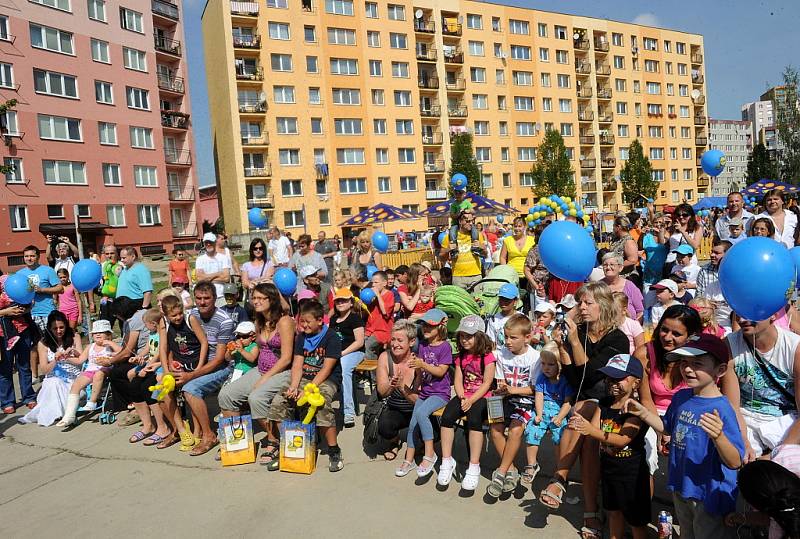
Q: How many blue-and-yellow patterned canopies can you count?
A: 3